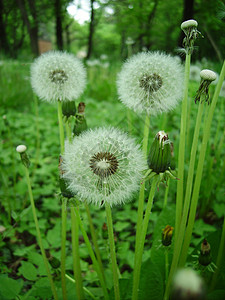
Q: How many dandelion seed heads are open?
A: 3